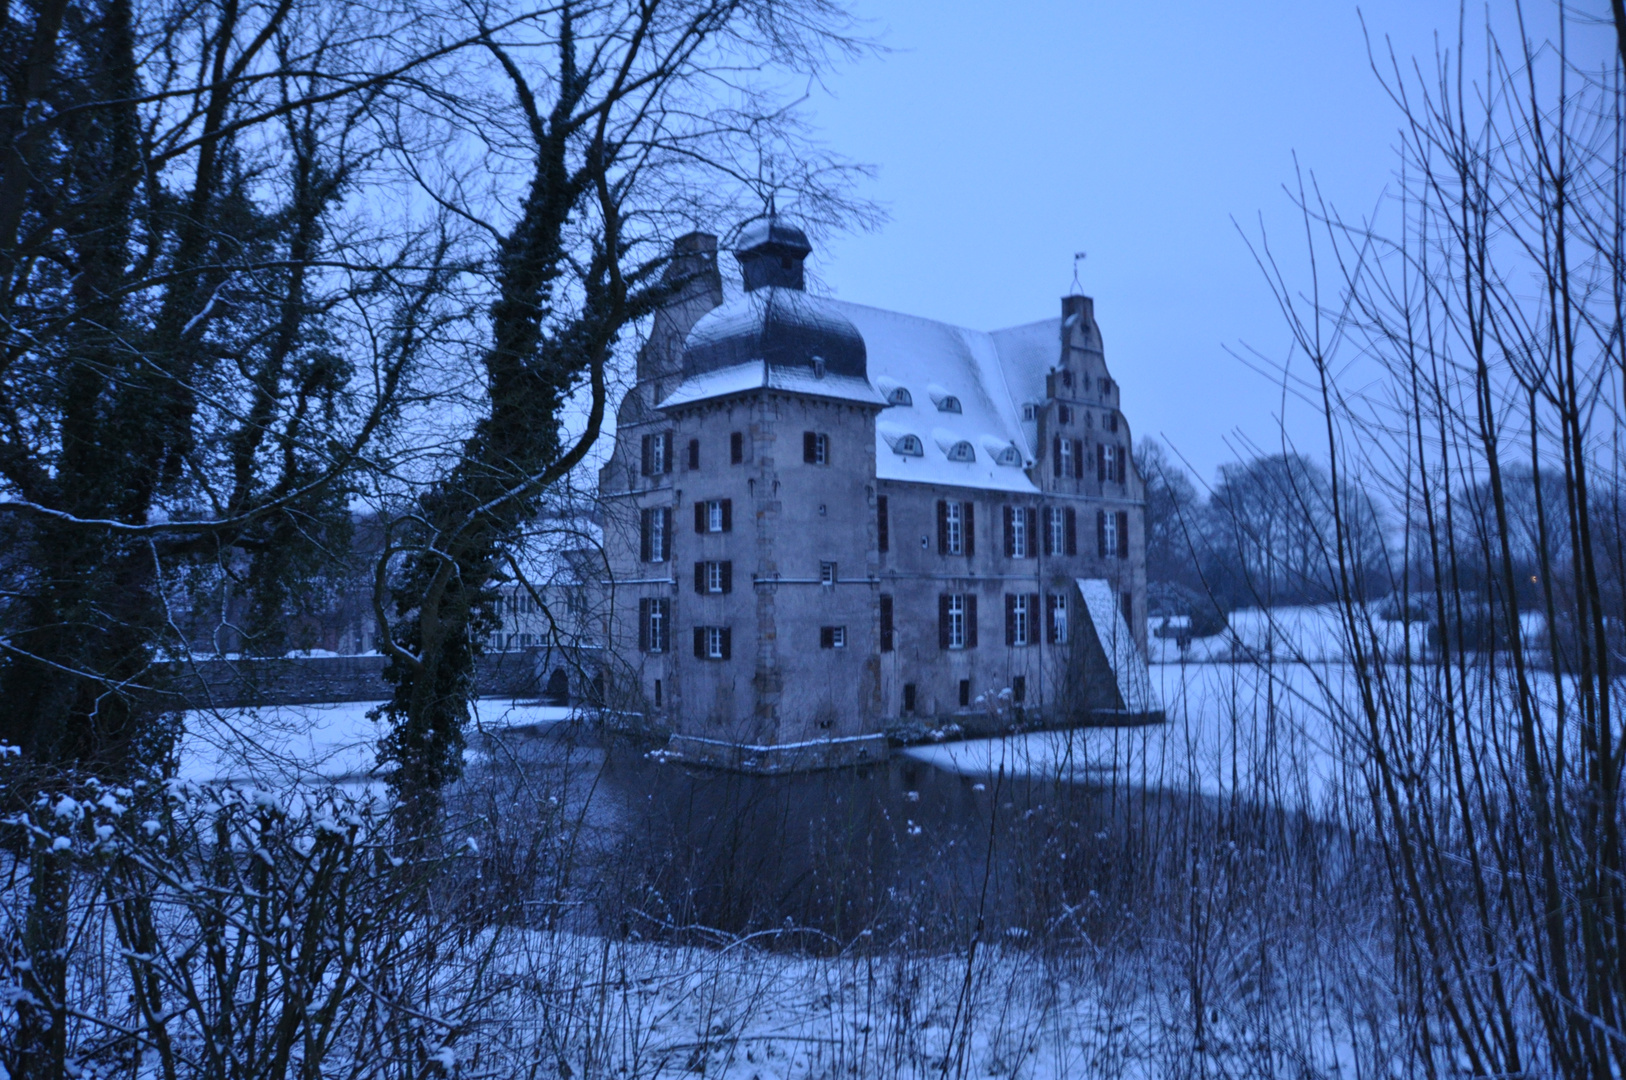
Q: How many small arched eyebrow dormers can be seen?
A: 5